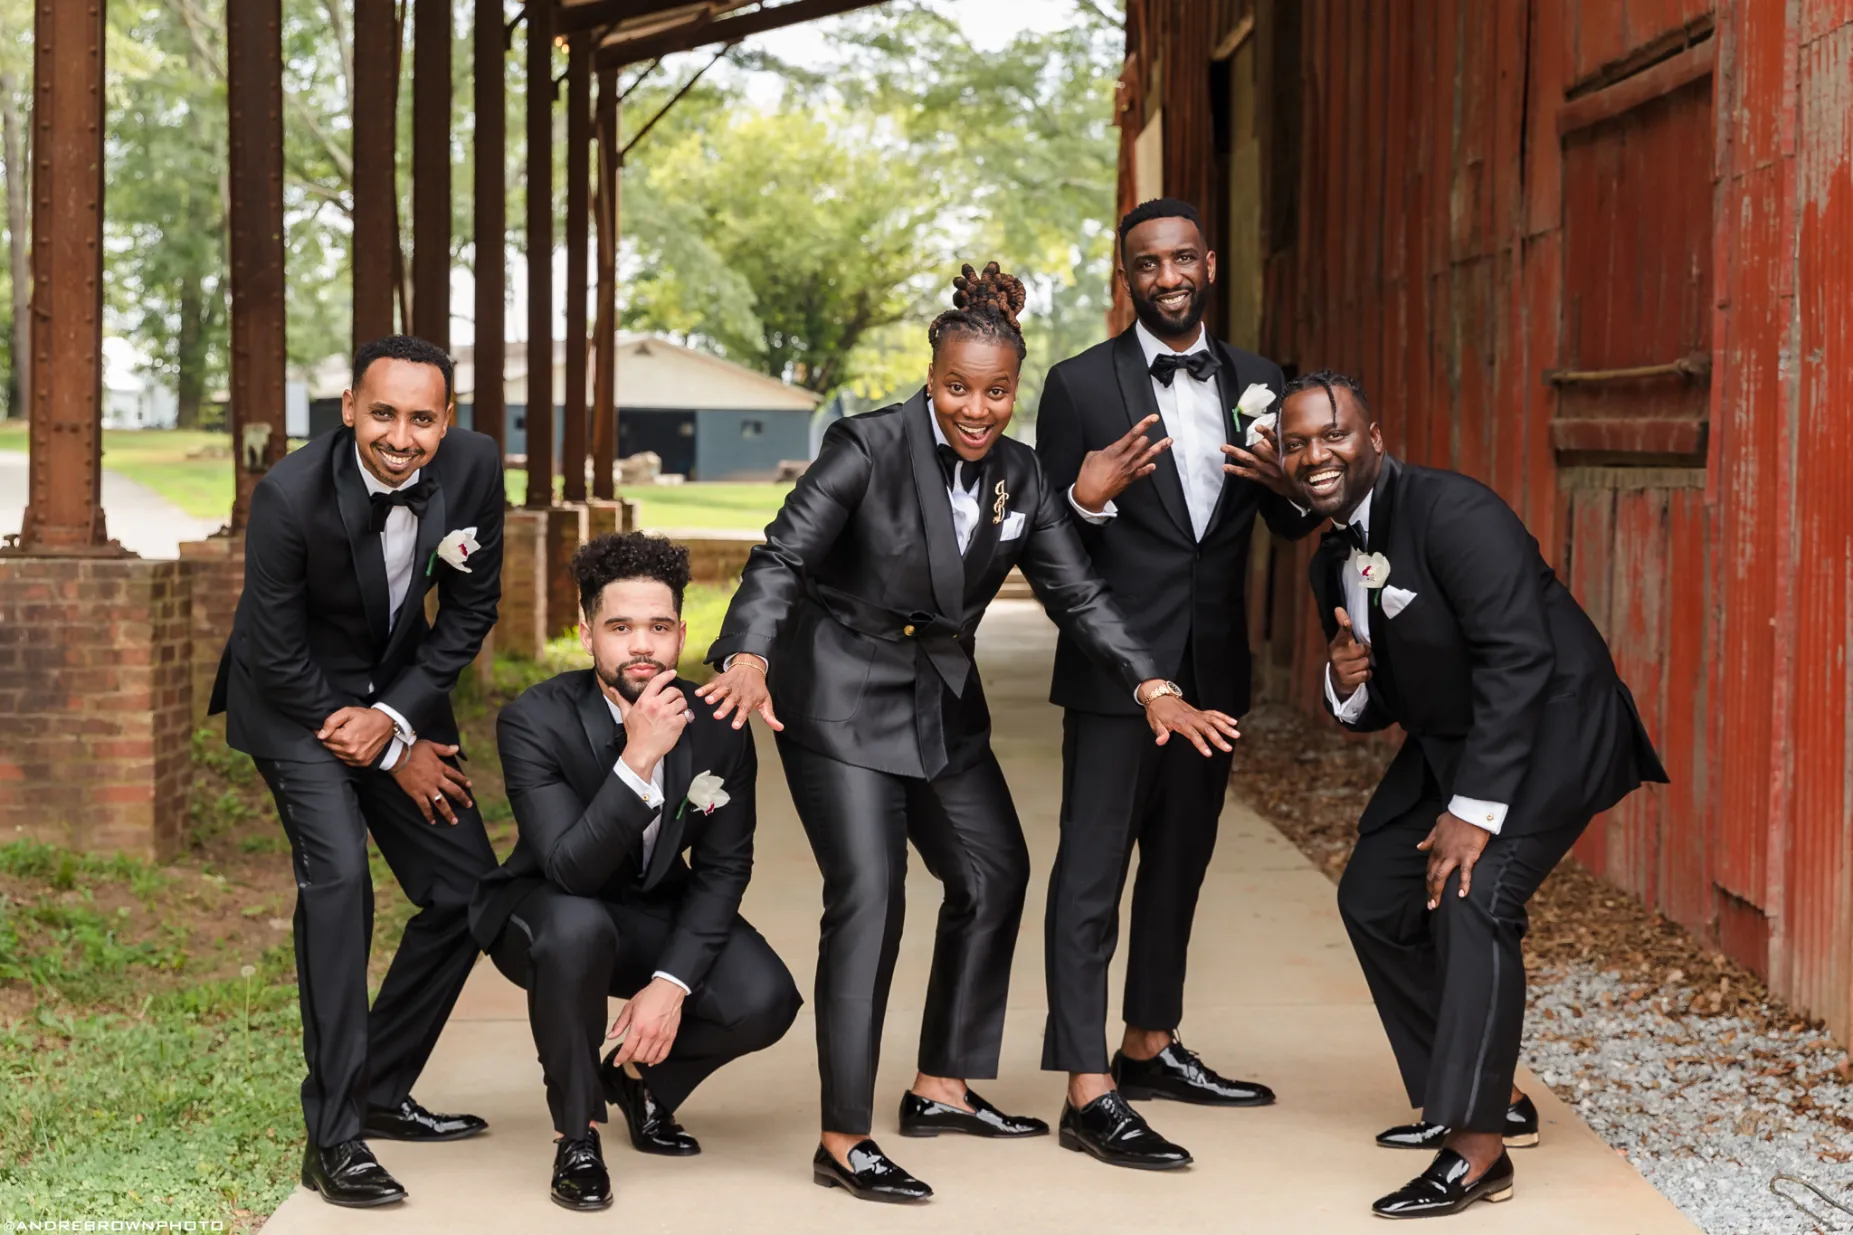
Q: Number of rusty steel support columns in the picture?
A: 8